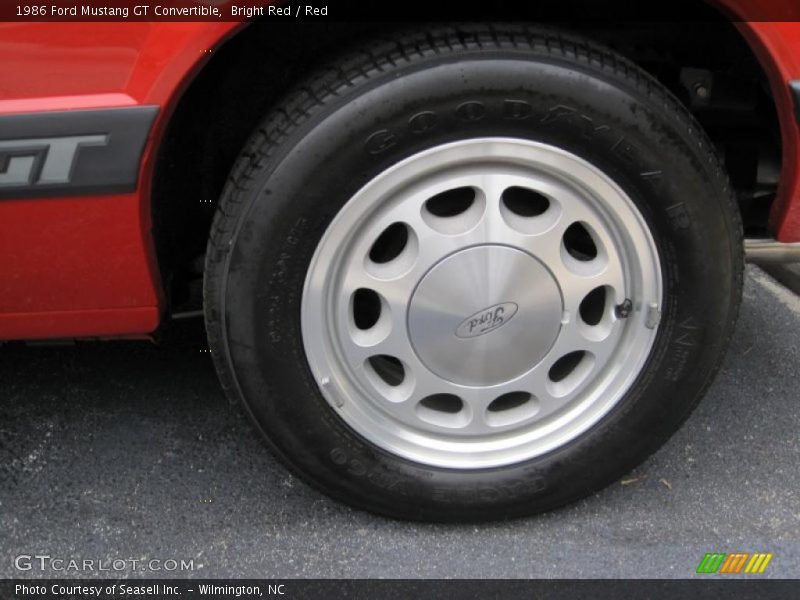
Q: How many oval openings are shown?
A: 10